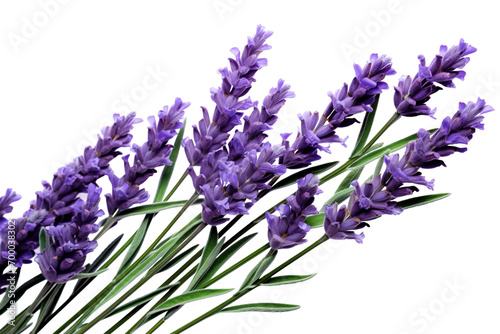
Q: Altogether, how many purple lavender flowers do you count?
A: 11